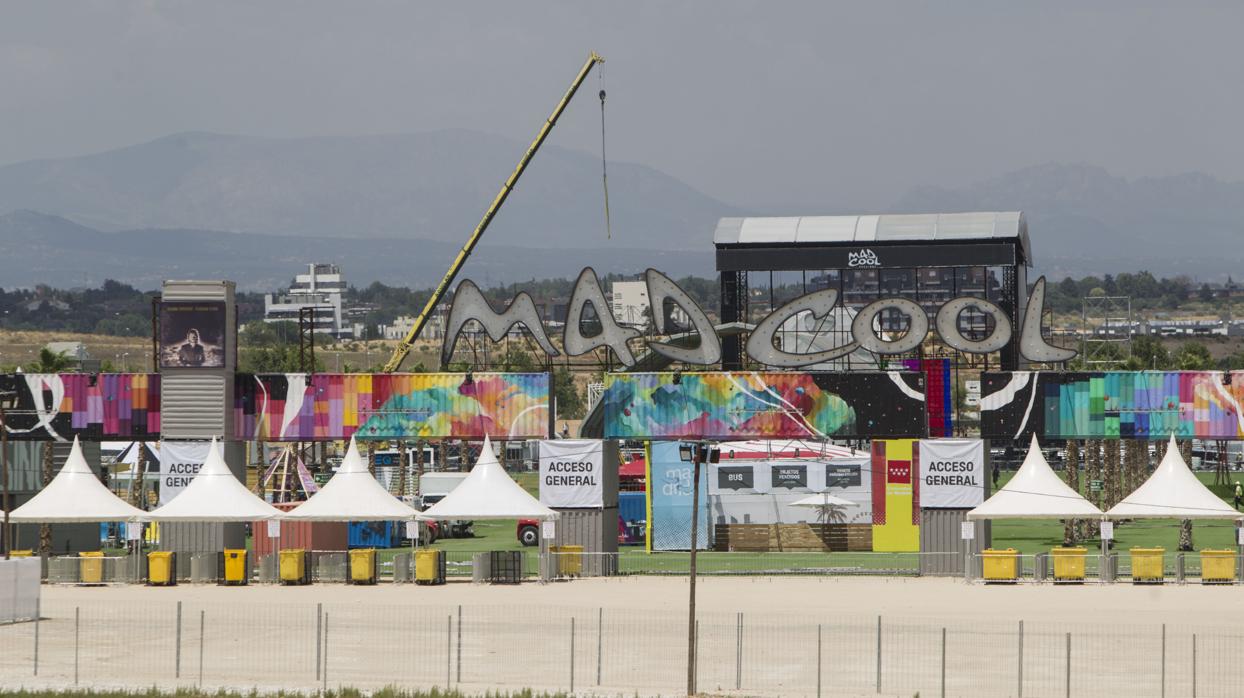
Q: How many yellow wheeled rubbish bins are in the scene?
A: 12